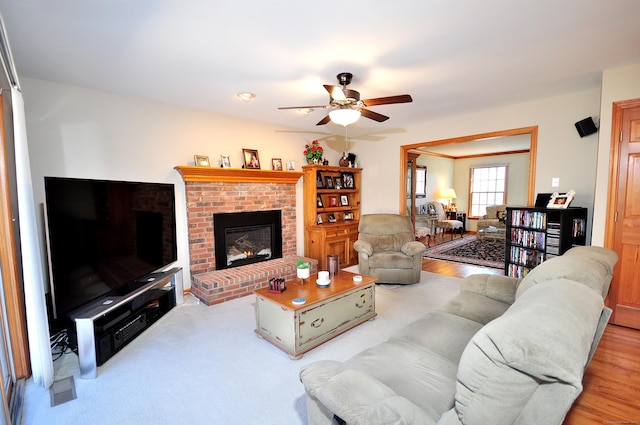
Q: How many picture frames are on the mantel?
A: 5